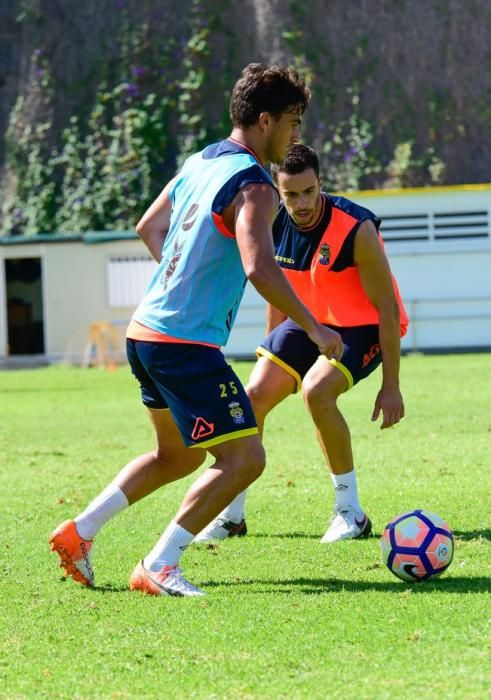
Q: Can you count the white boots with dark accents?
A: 2